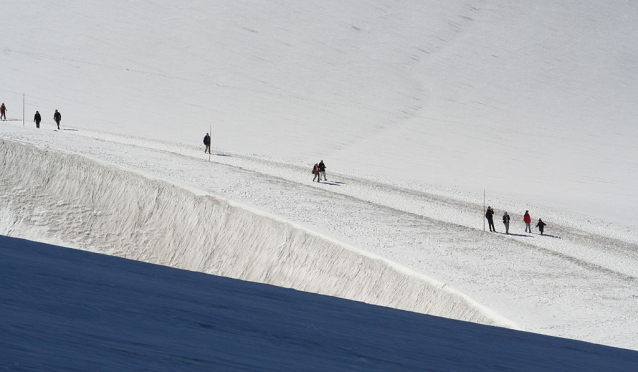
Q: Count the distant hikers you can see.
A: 10